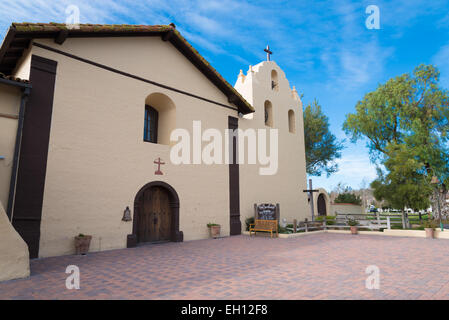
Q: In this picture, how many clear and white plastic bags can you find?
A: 0